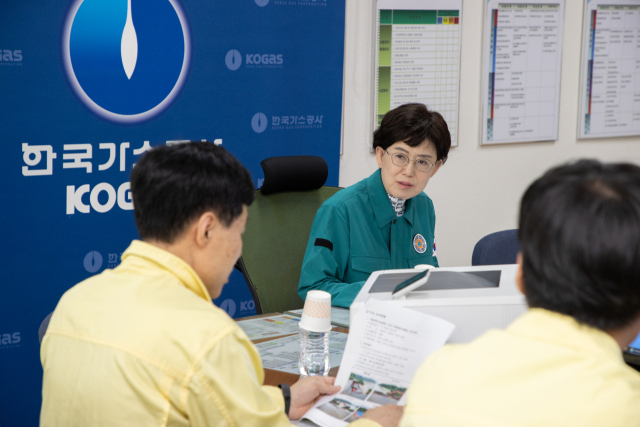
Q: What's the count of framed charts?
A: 3